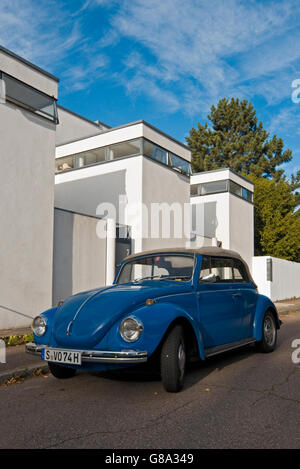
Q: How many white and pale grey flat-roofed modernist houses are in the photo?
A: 3